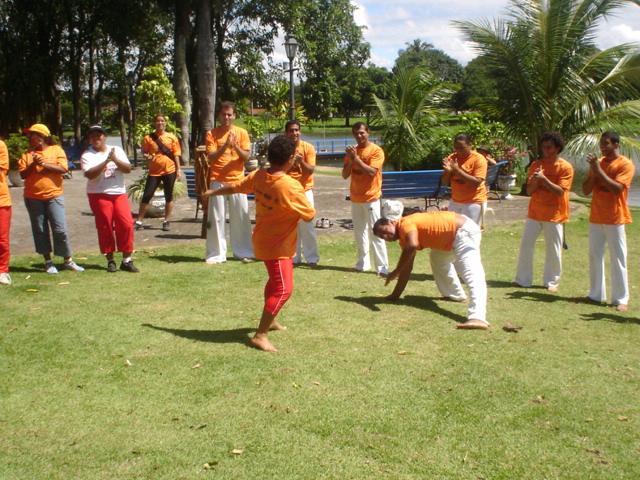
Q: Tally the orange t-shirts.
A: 11